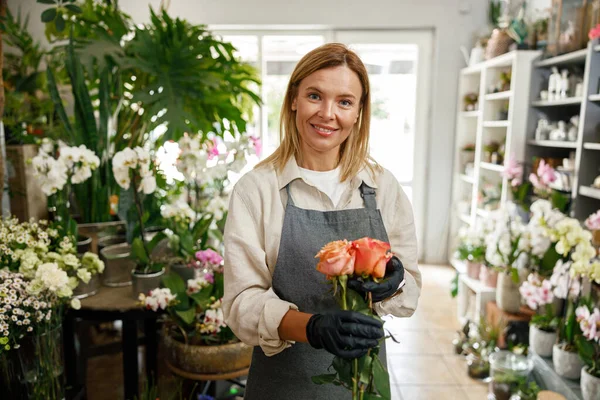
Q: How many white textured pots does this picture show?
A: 3